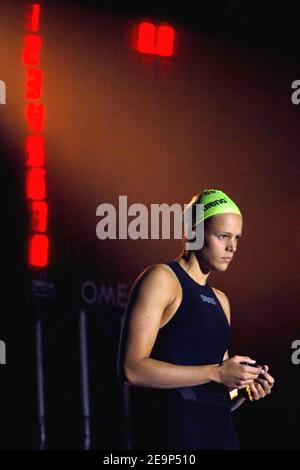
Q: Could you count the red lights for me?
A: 10